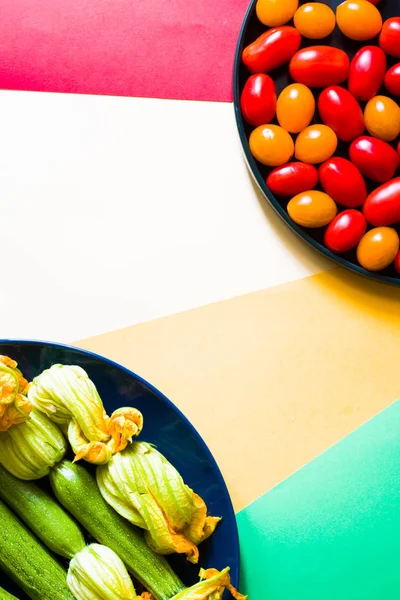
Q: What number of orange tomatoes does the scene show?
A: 9